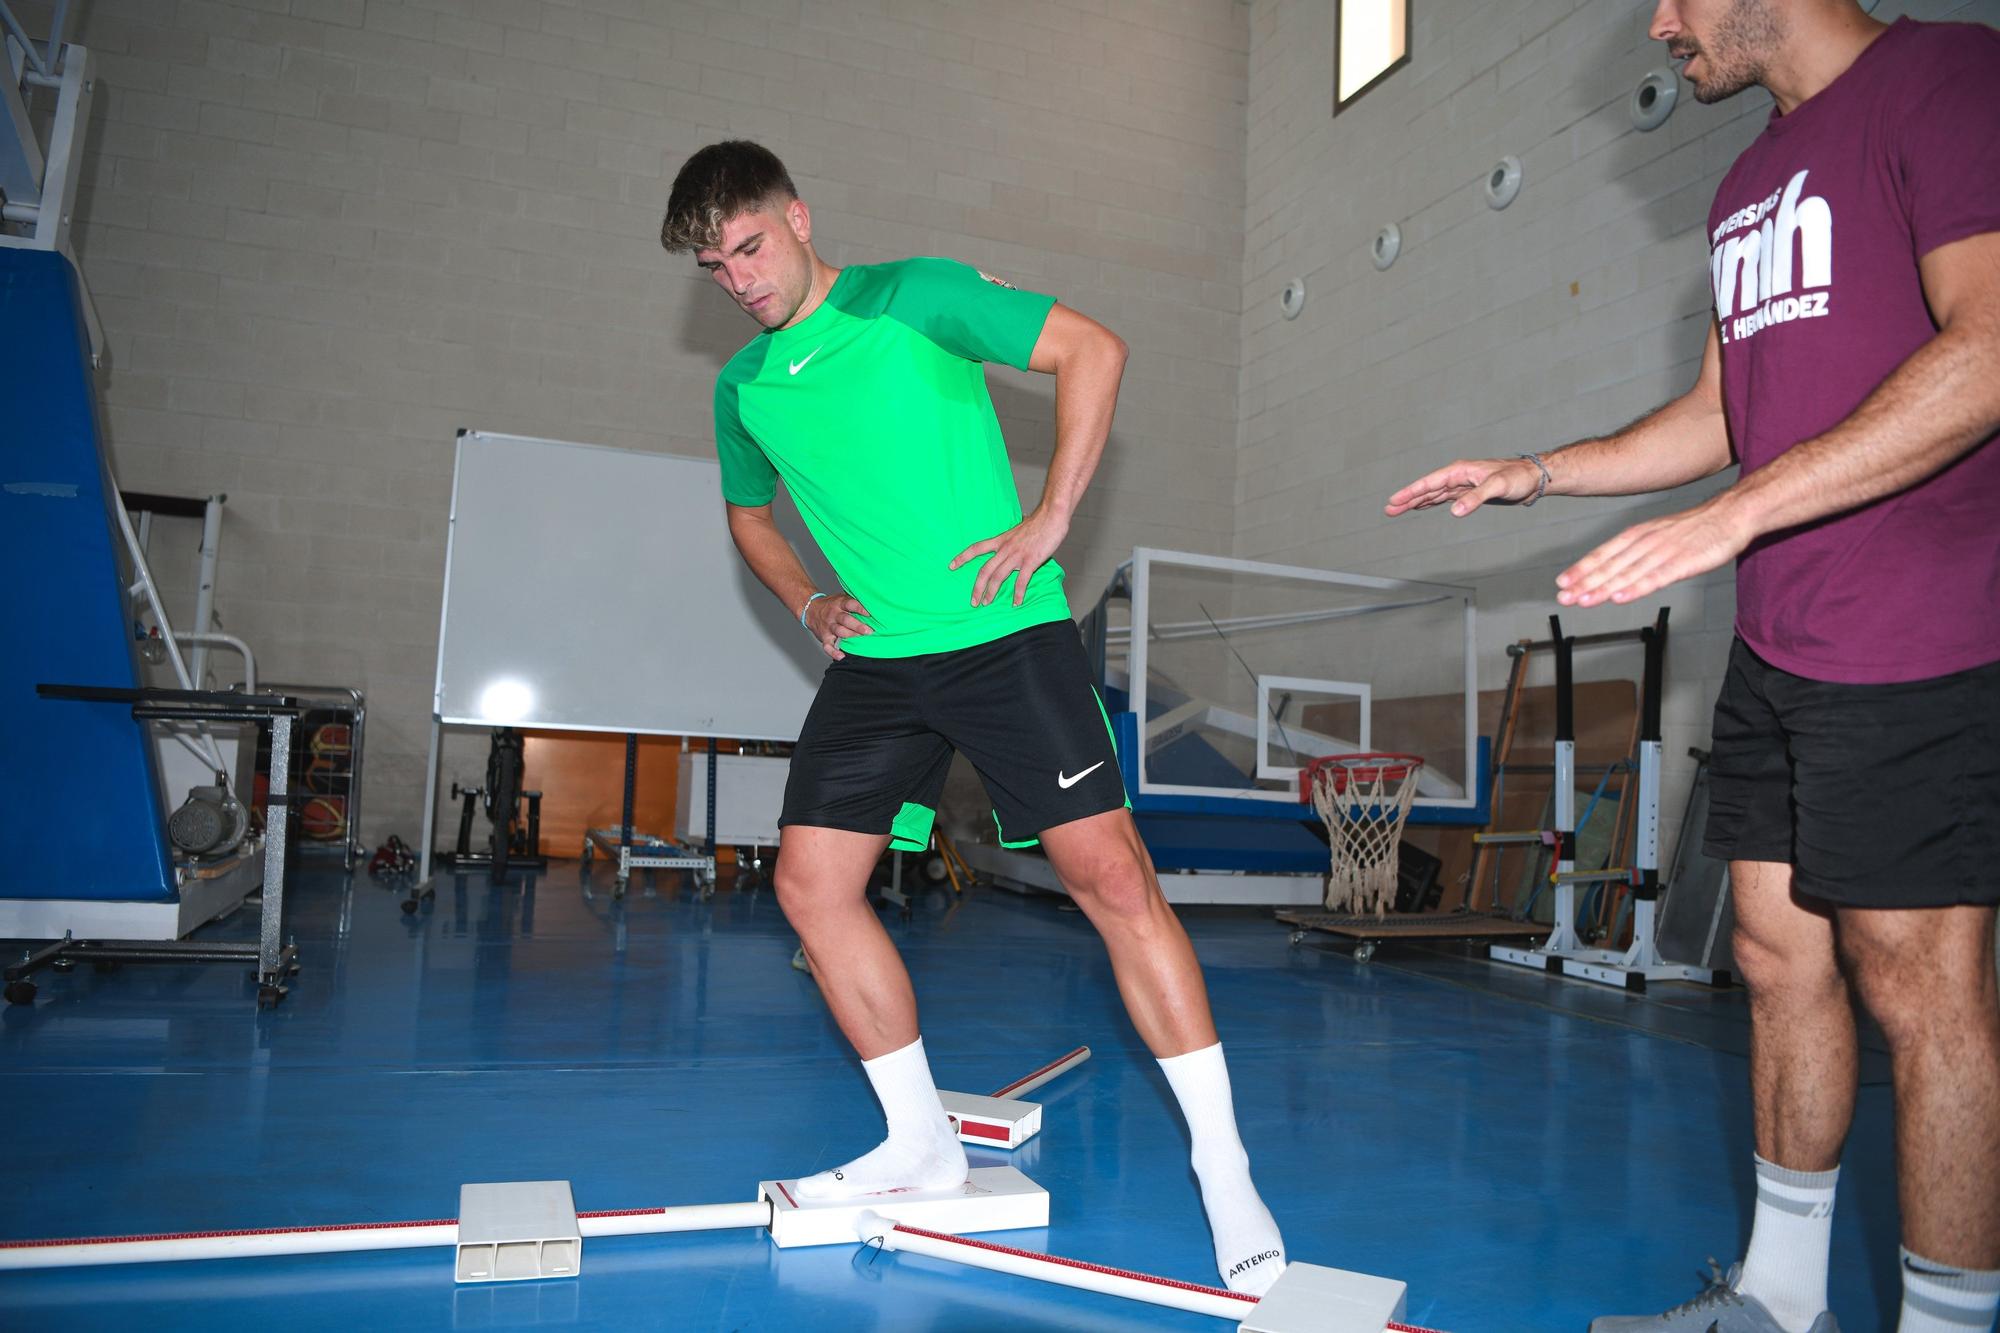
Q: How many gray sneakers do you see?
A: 1